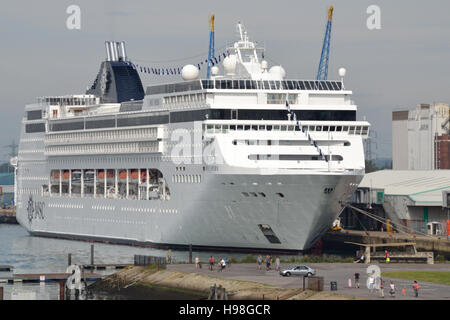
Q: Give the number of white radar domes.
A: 6